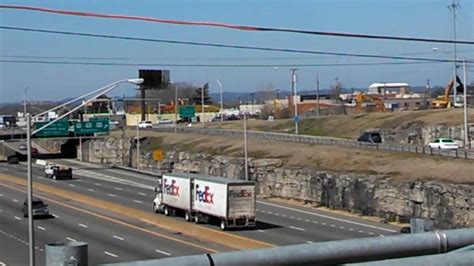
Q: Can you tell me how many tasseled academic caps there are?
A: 0